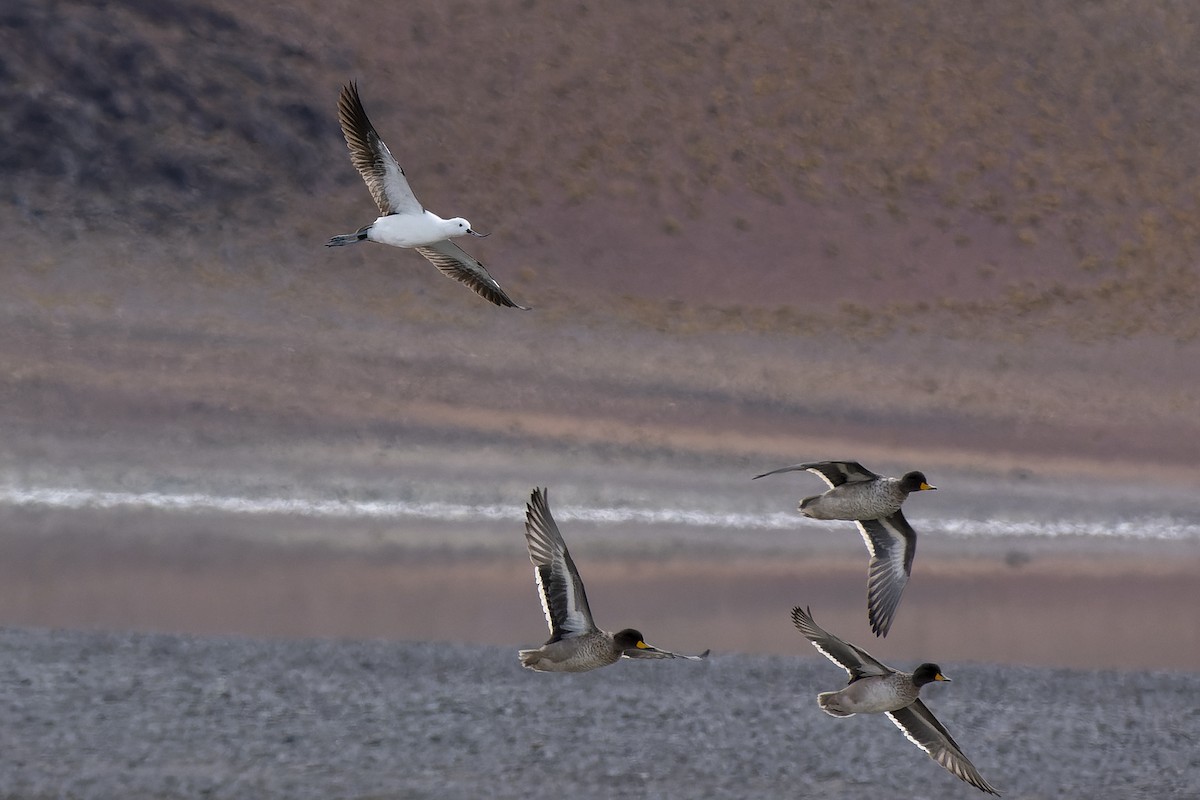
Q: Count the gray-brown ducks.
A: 3